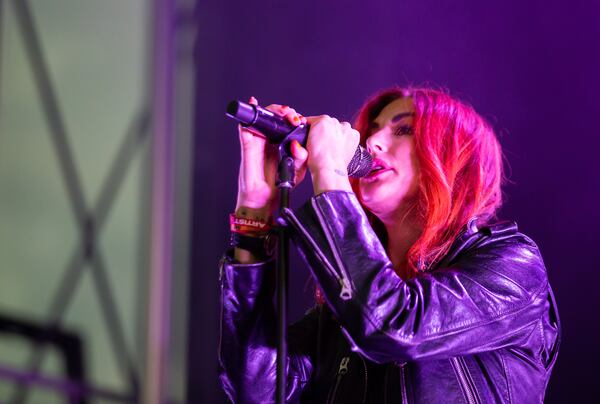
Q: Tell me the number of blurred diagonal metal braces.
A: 2